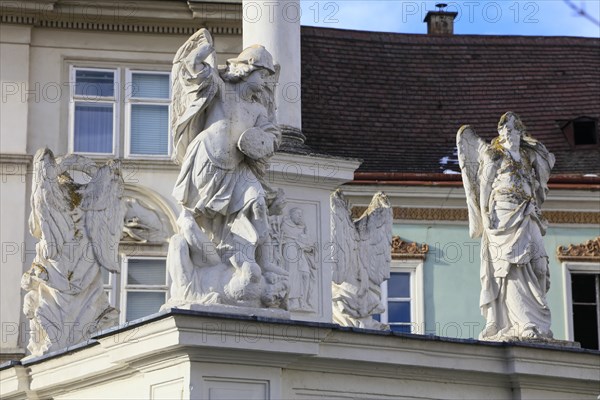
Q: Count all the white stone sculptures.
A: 4